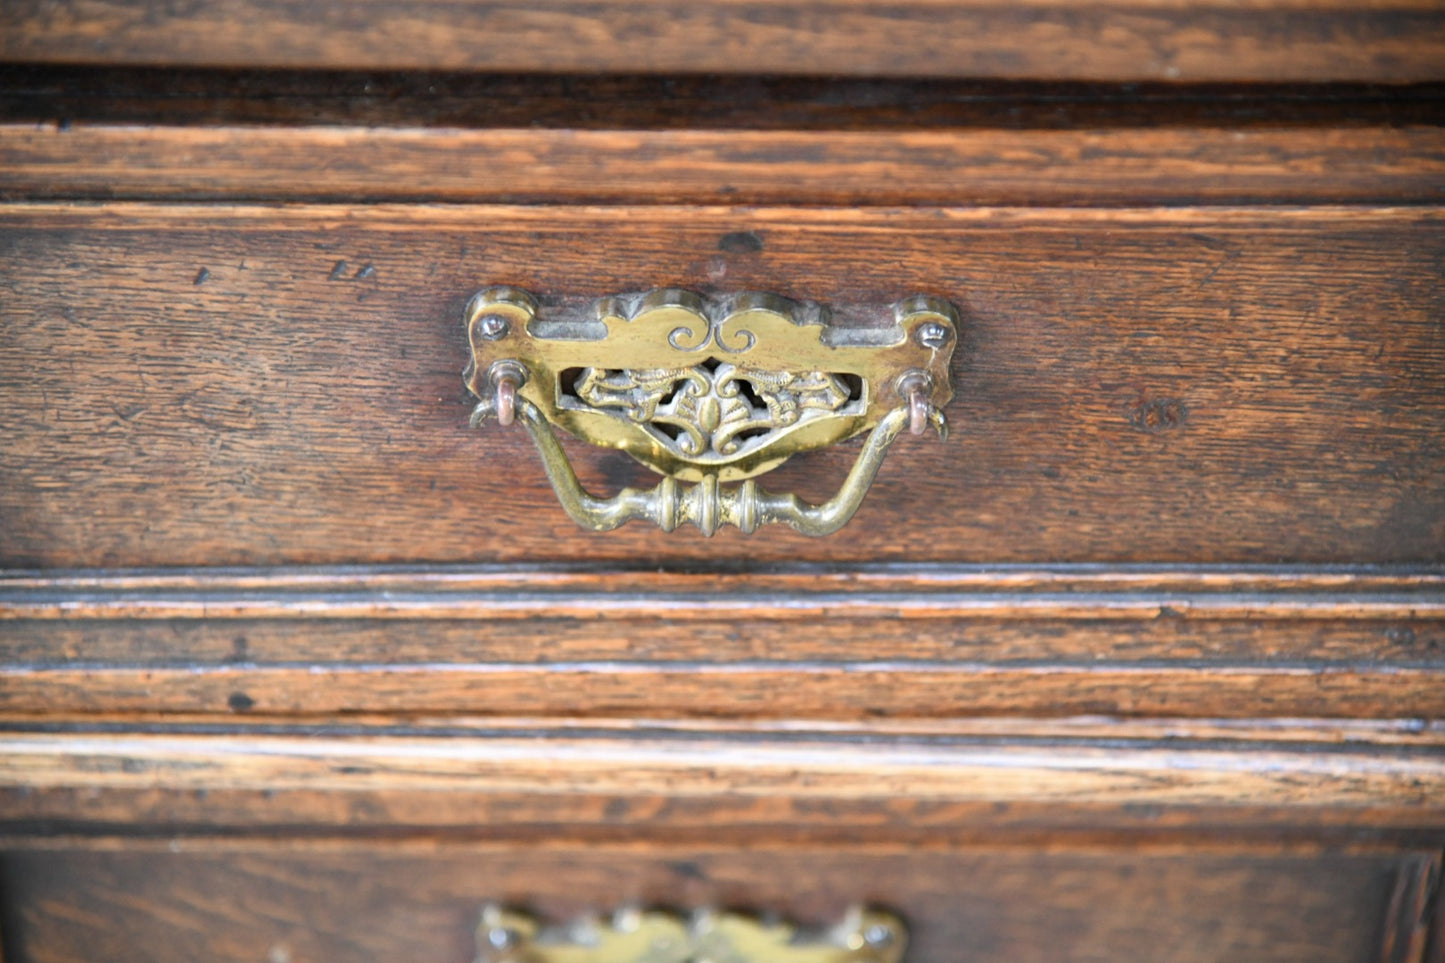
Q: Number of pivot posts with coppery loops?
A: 2